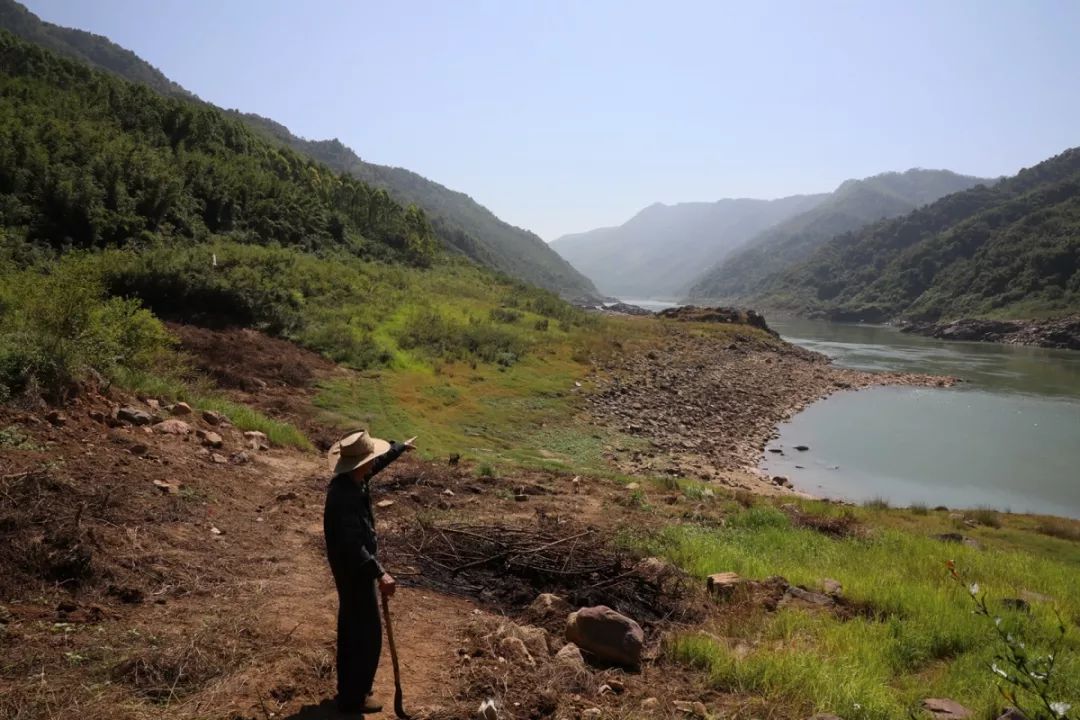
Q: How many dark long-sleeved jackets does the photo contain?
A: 1